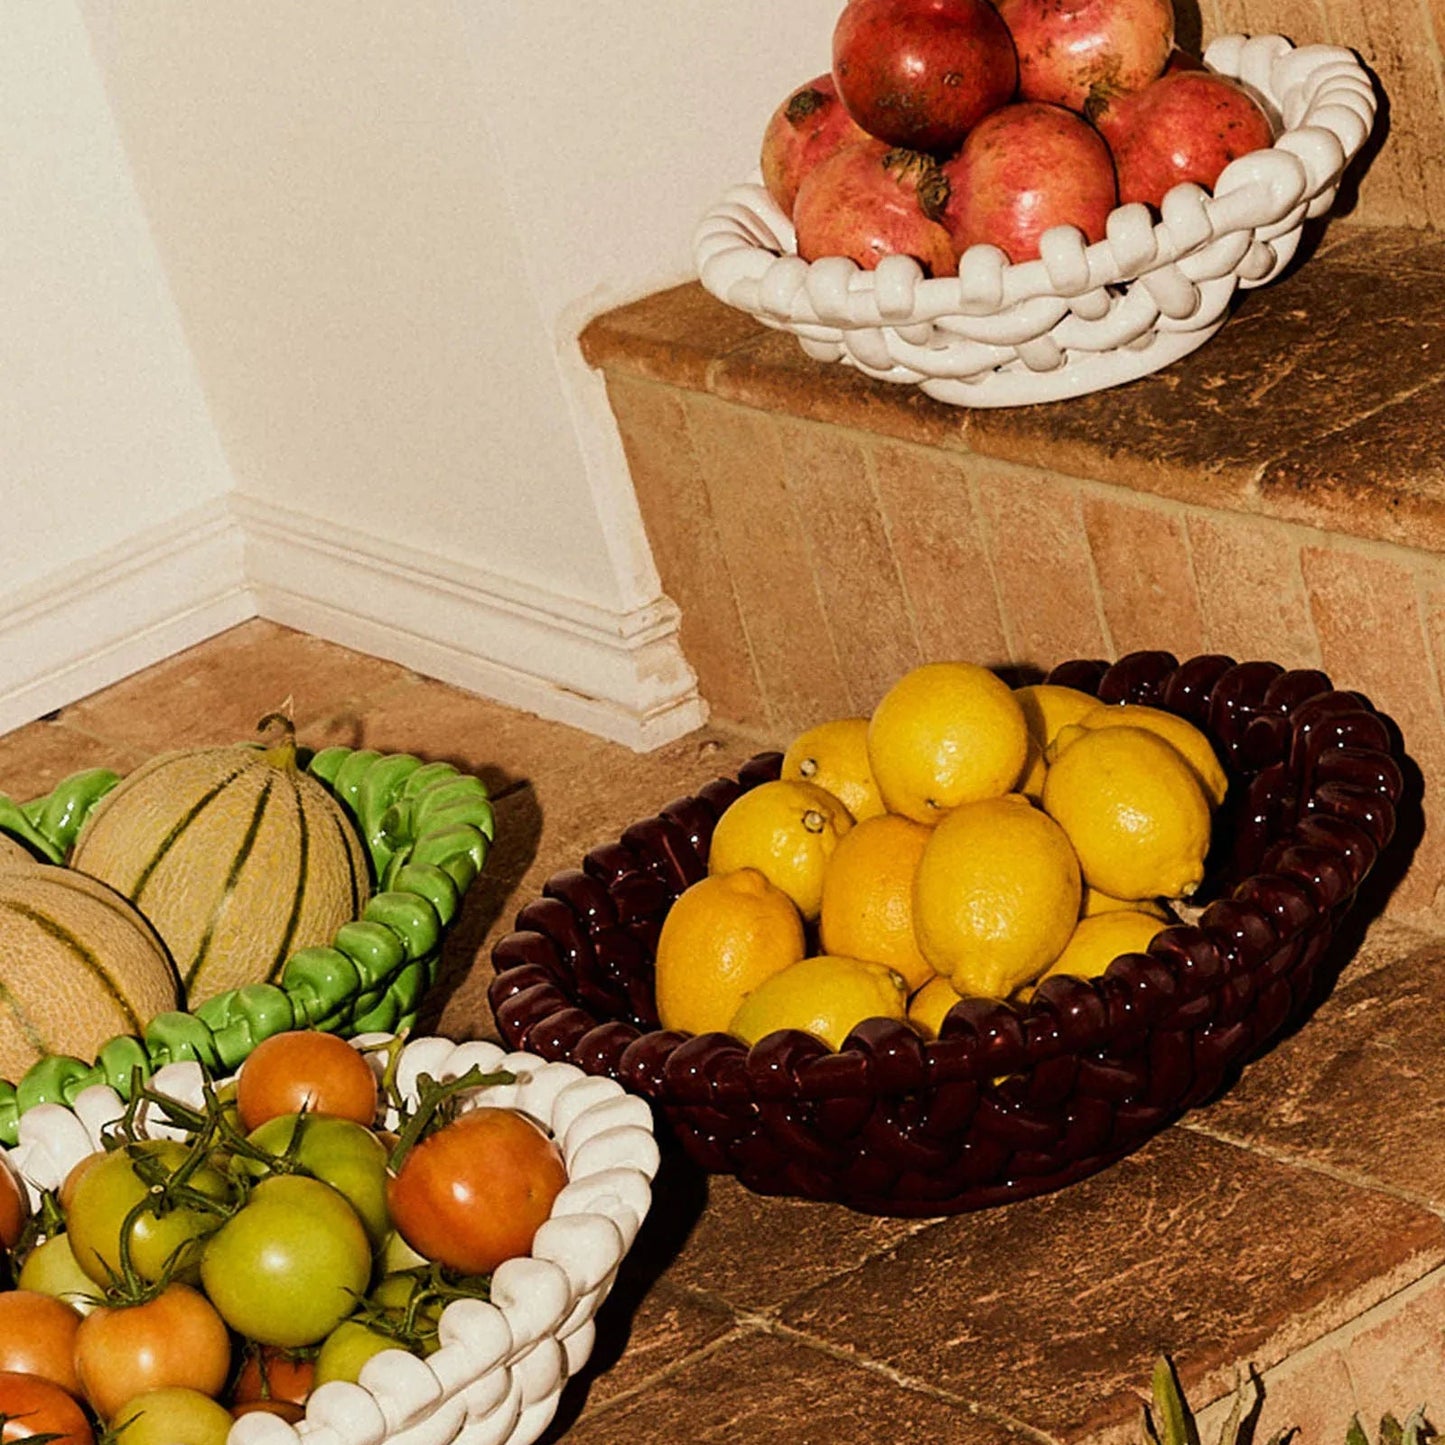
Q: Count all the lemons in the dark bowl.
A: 13